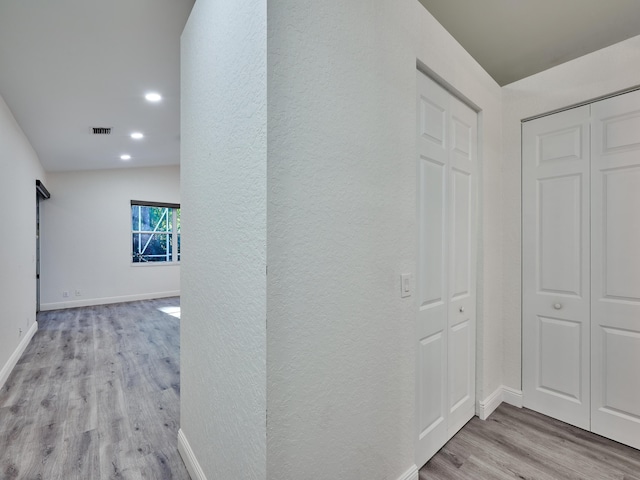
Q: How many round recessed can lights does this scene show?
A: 3